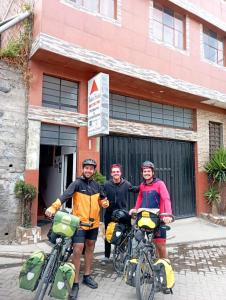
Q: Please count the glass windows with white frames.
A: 3